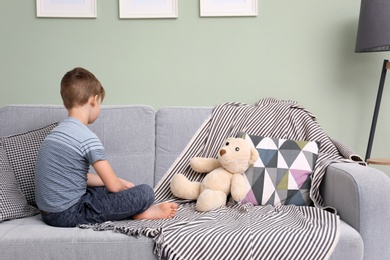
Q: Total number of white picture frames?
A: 3